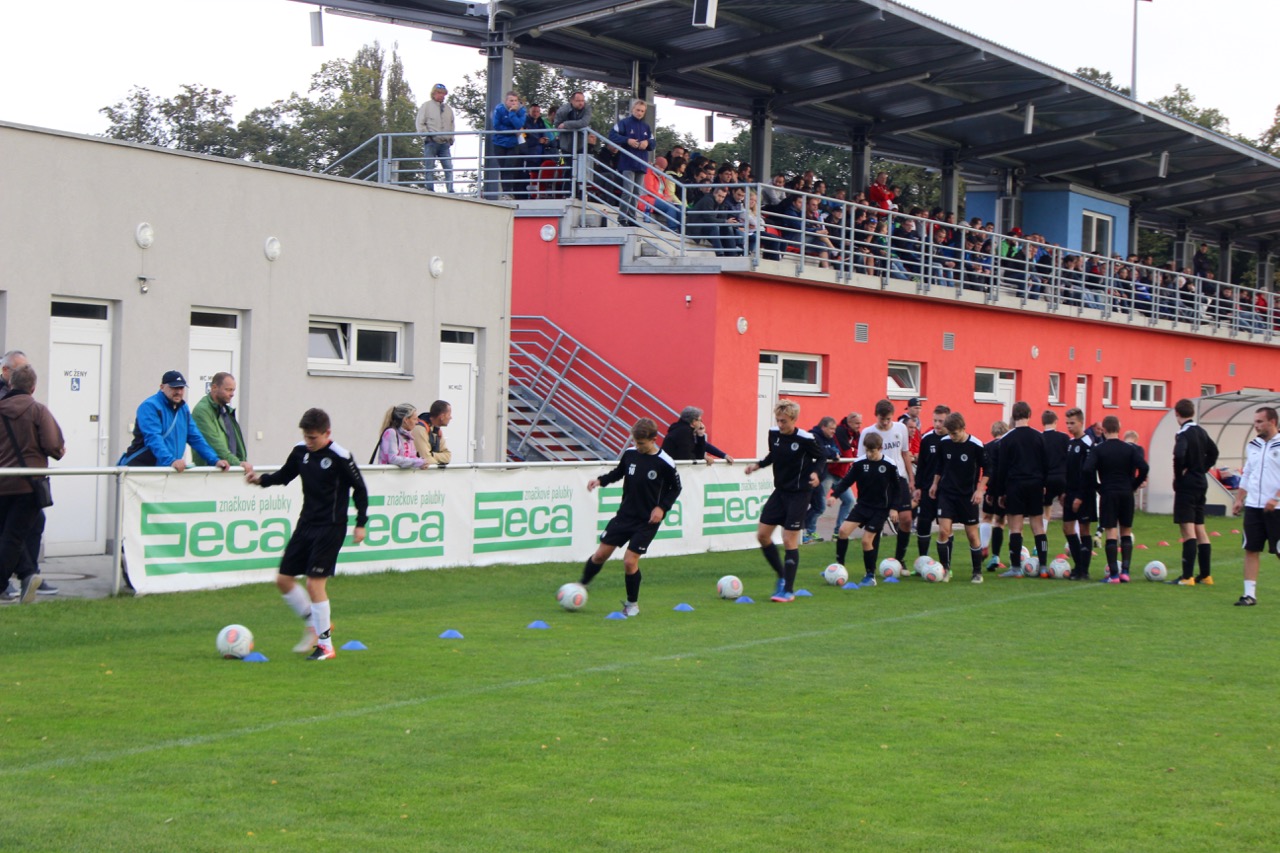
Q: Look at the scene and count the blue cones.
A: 10